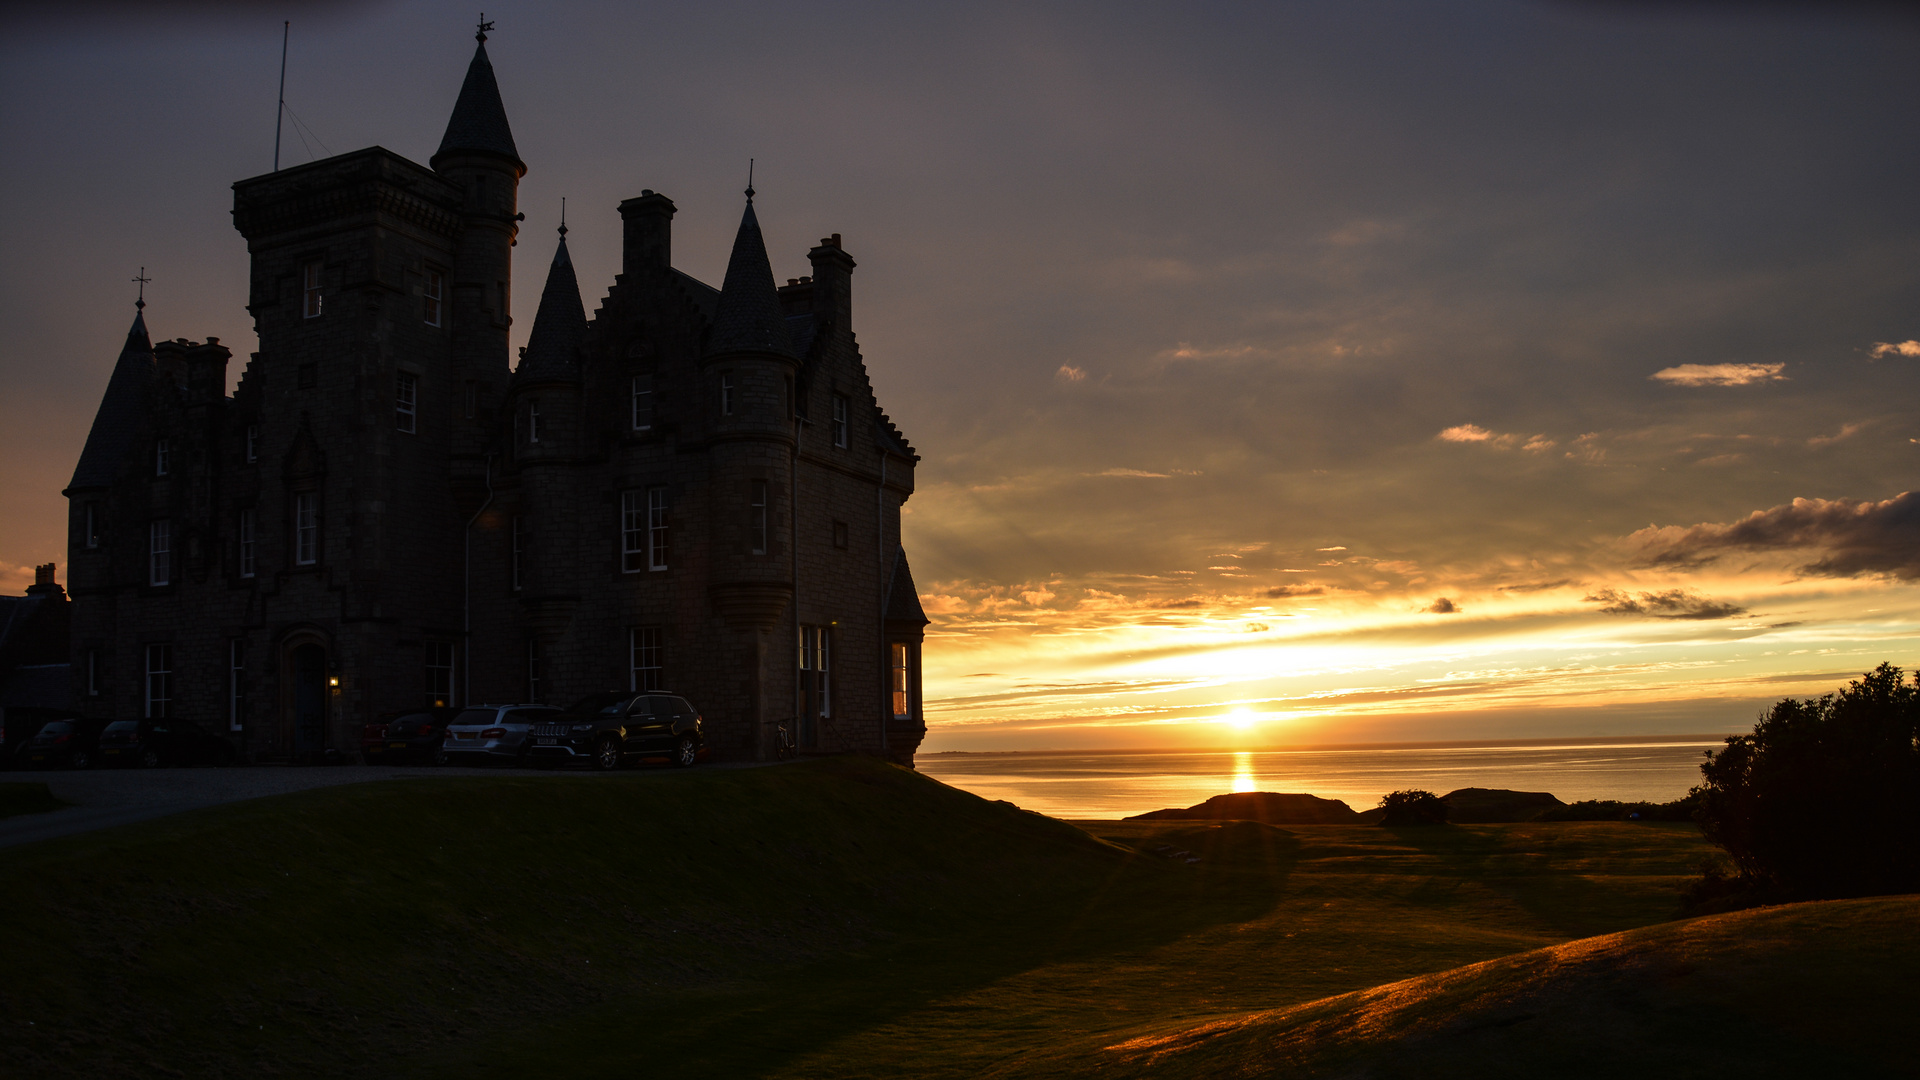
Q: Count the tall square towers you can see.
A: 1